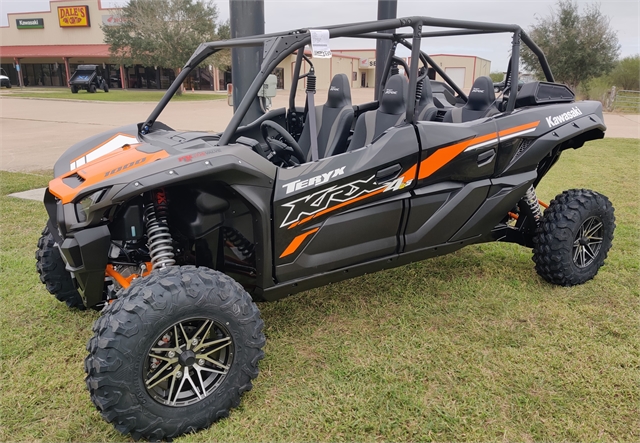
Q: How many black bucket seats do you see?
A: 4